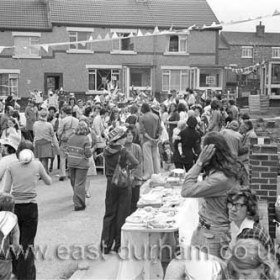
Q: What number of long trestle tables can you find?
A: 1